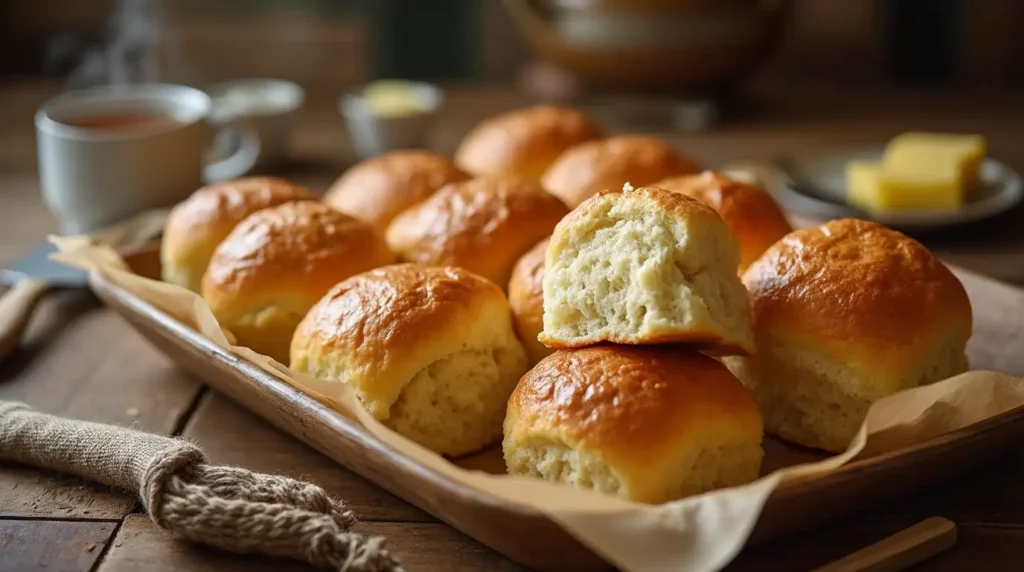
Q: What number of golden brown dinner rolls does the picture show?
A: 12